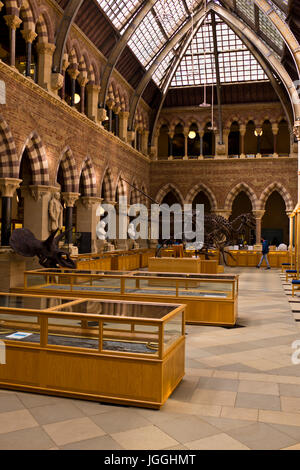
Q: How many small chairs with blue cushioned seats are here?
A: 3